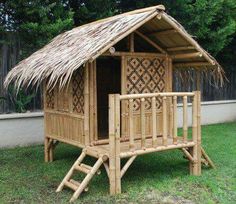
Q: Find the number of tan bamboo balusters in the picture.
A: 6